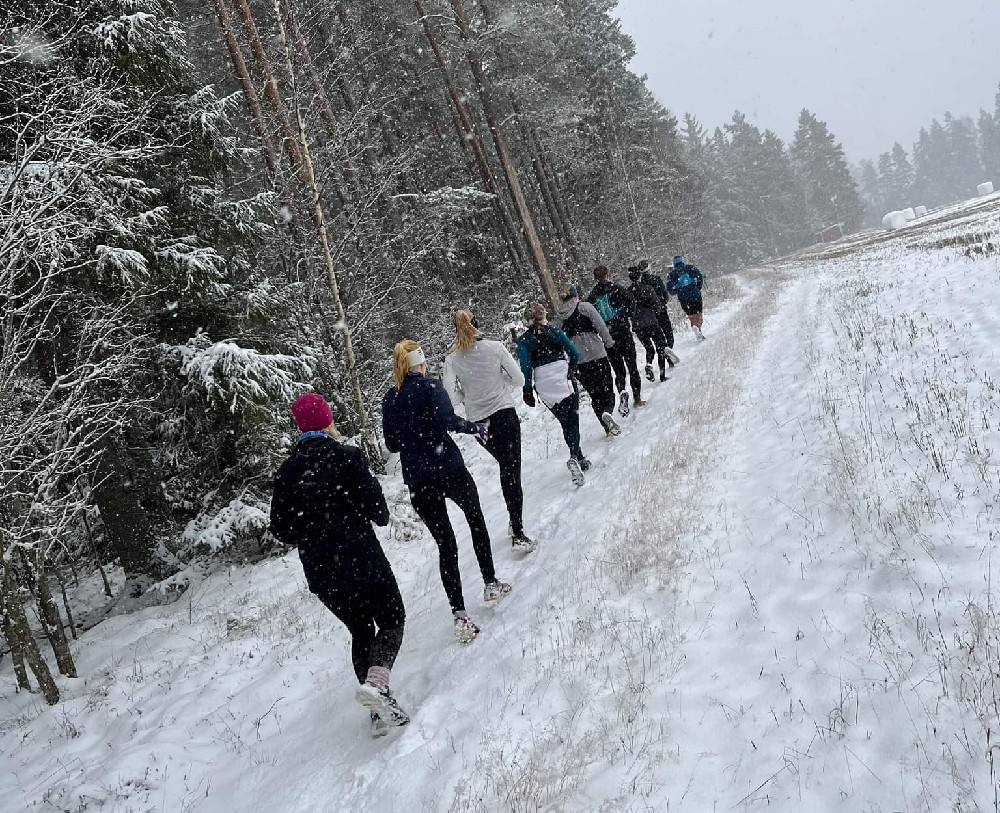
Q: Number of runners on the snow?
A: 9